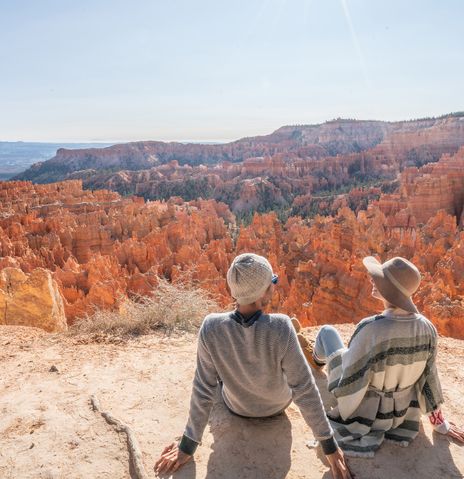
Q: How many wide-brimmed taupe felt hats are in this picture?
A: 1